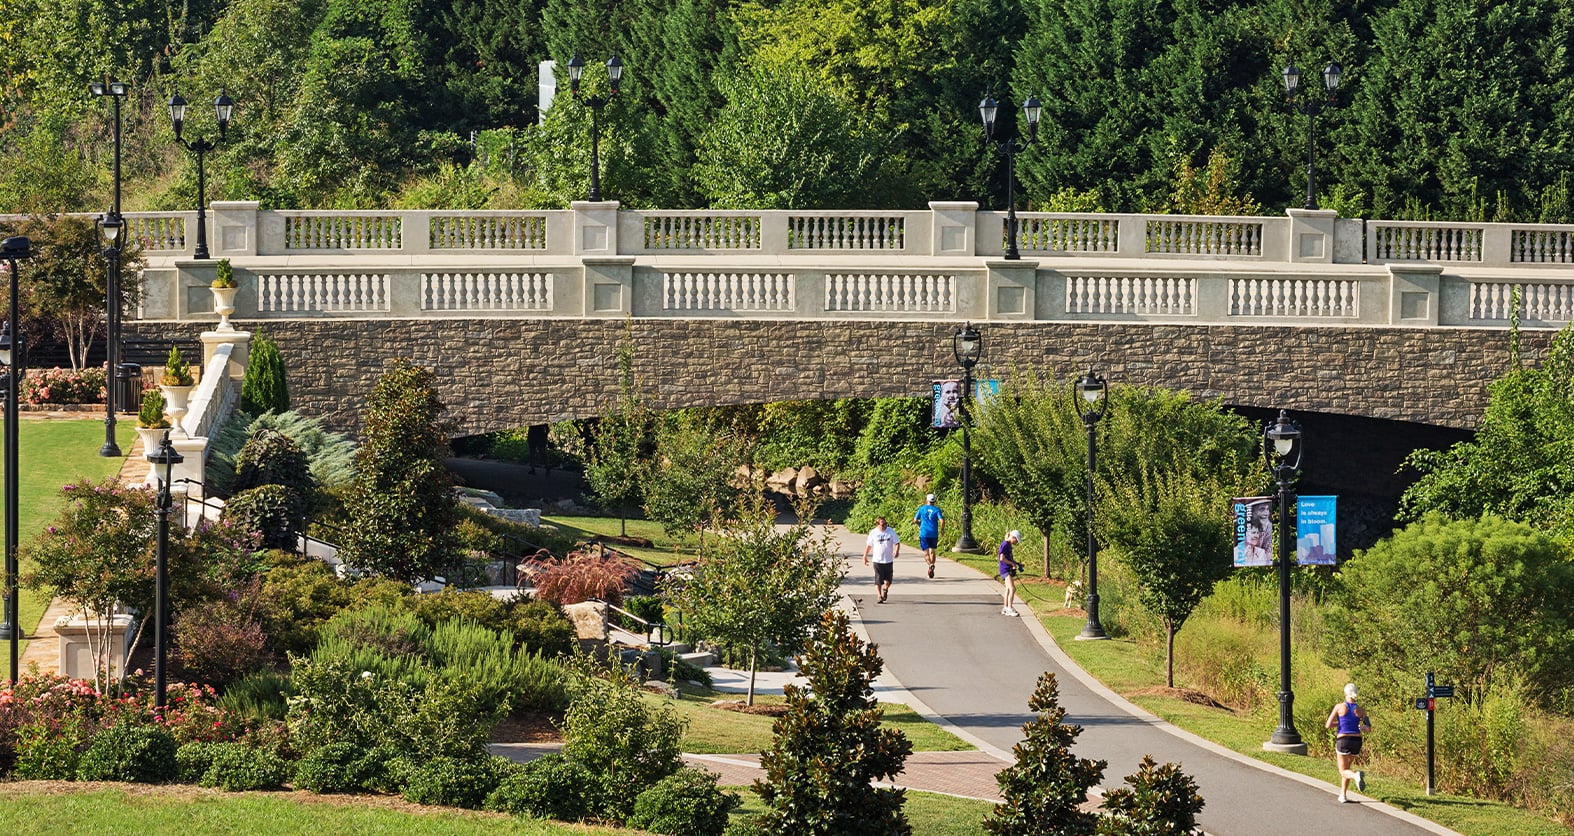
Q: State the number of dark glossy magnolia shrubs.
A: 3